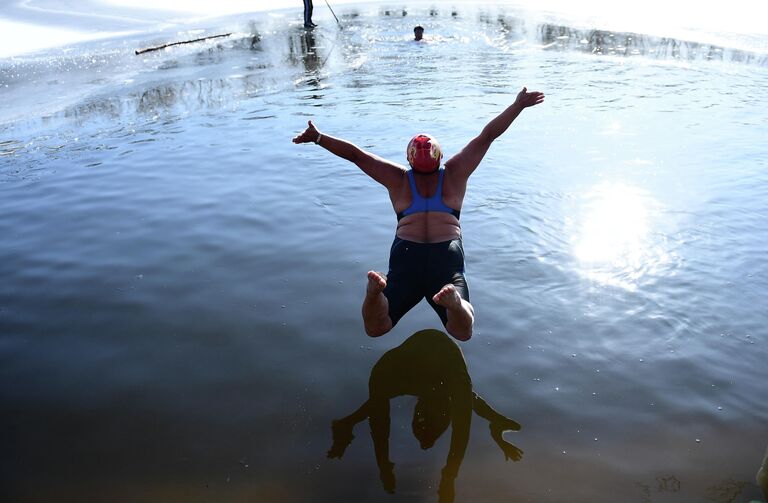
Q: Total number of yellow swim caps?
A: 0